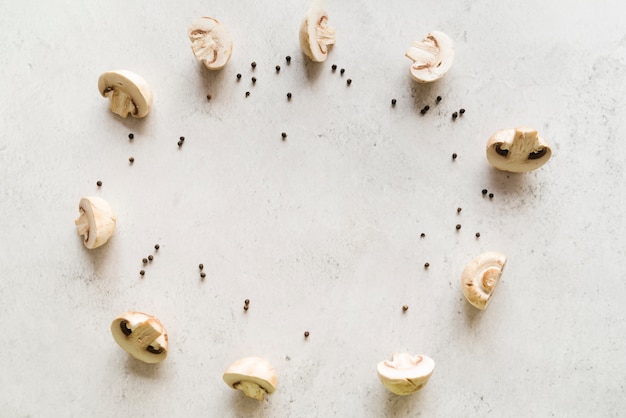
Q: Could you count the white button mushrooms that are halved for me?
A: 10